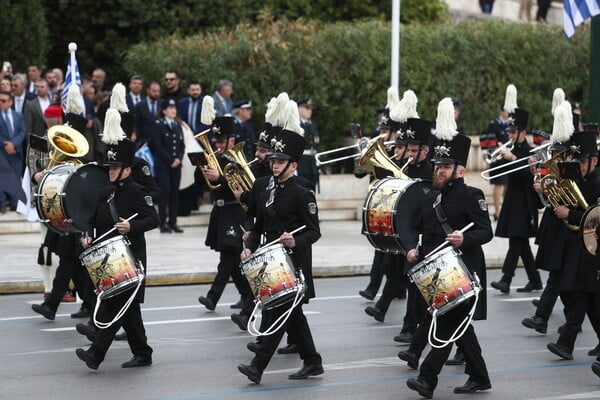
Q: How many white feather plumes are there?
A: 13